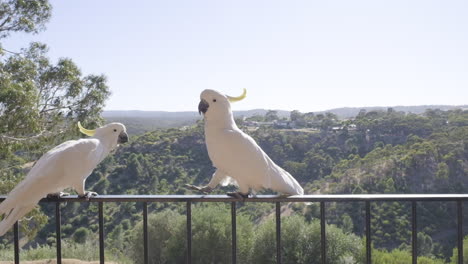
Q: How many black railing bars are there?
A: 11